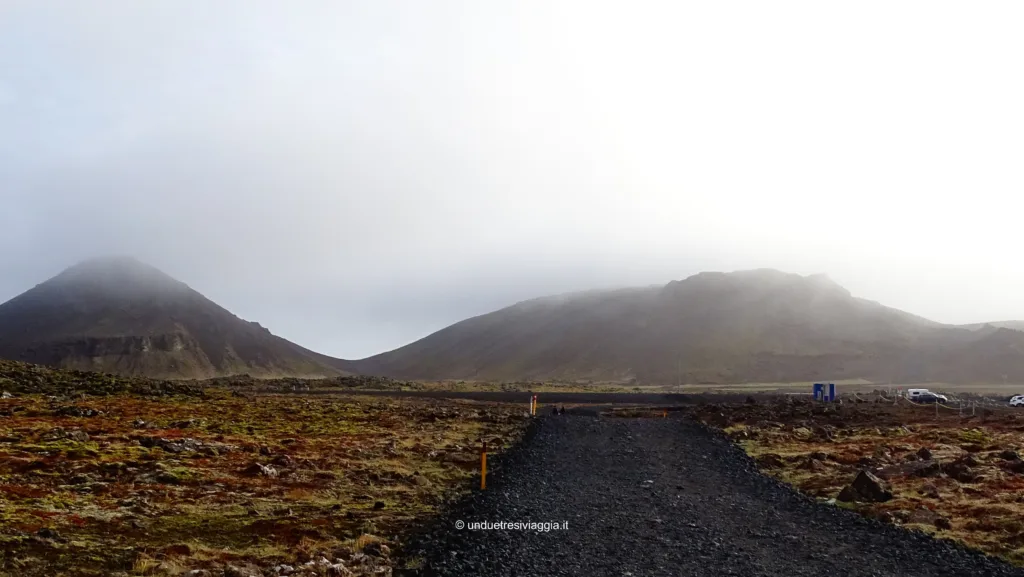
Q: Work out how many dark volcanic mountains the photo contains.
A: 2